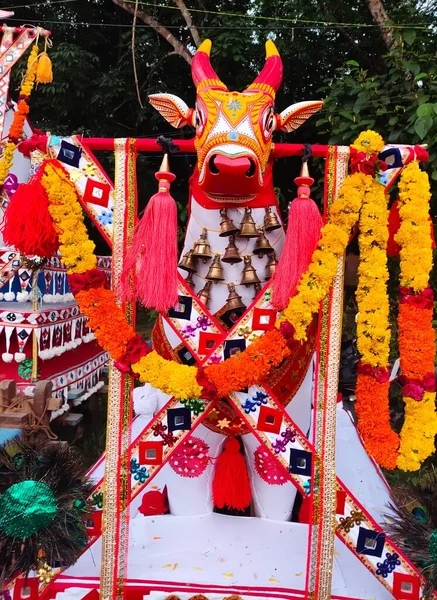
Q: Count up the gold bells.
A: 14